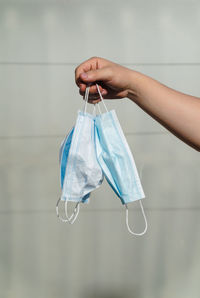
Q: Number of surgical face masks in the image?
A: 3